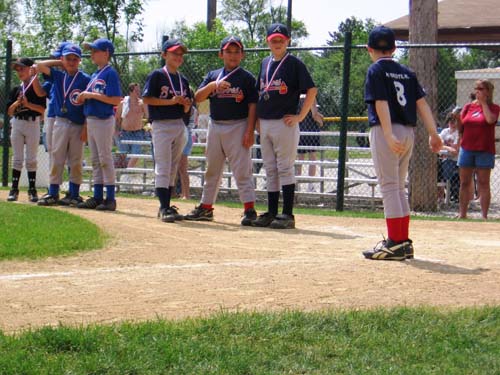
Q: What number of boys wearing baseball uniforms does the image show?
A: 8